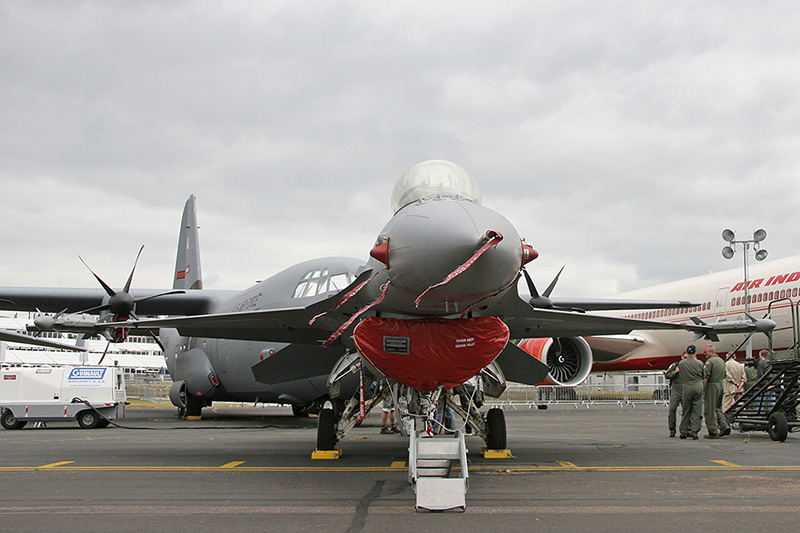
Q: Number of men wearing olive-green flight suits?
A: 3